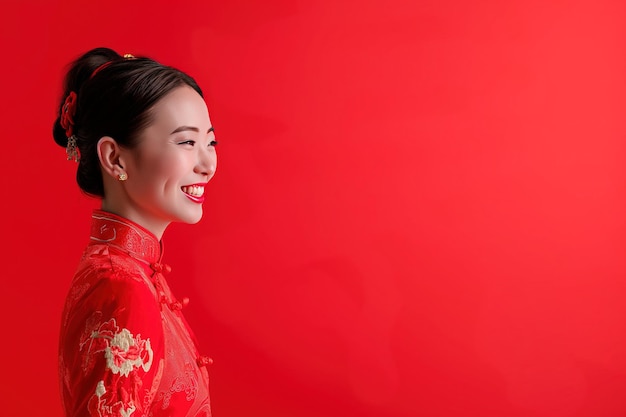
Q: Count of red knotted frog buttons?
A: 3